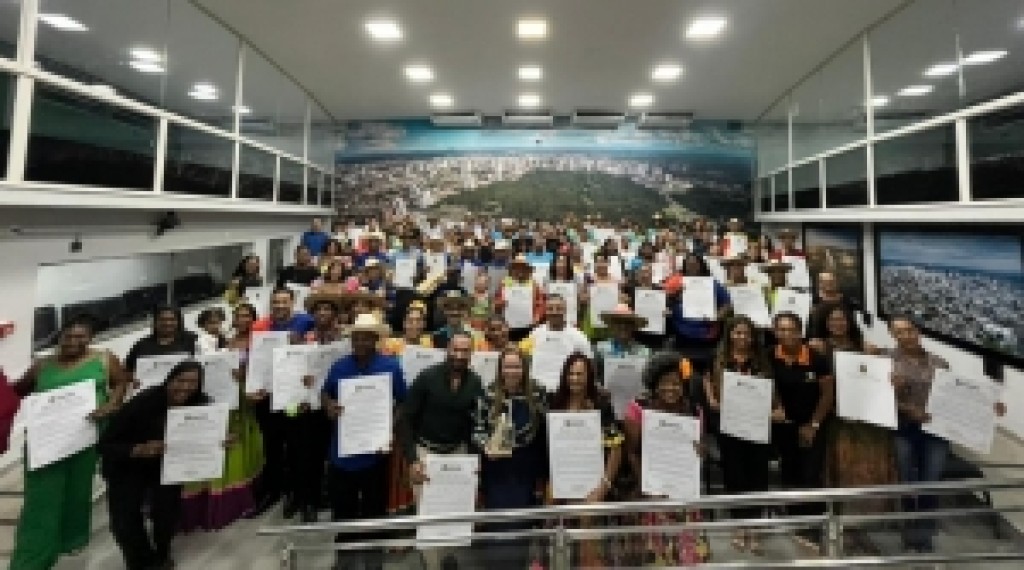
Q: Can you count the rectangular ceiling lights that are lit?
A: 9